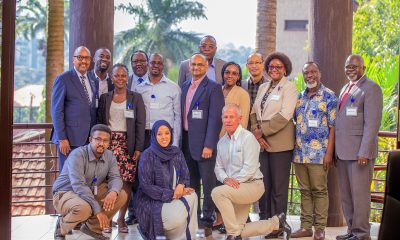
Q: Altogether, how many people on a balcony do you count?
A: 15